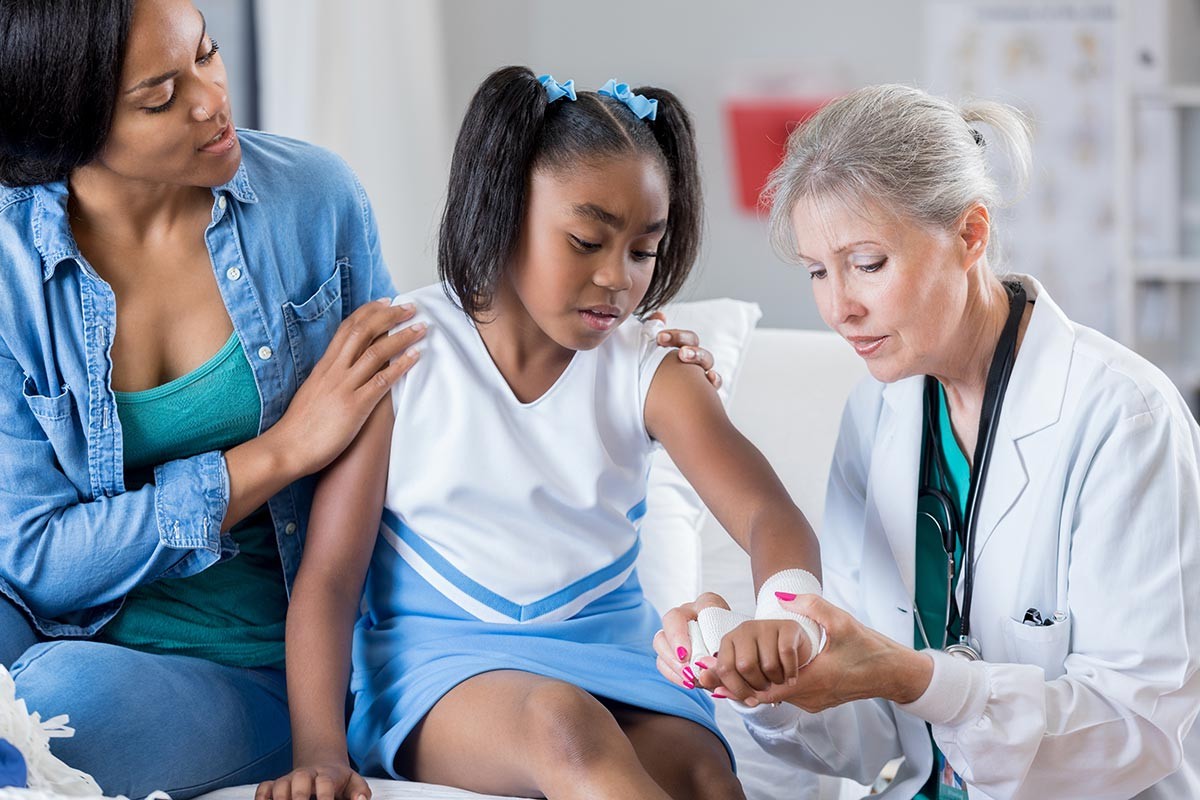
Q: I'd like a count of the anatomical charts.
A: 1